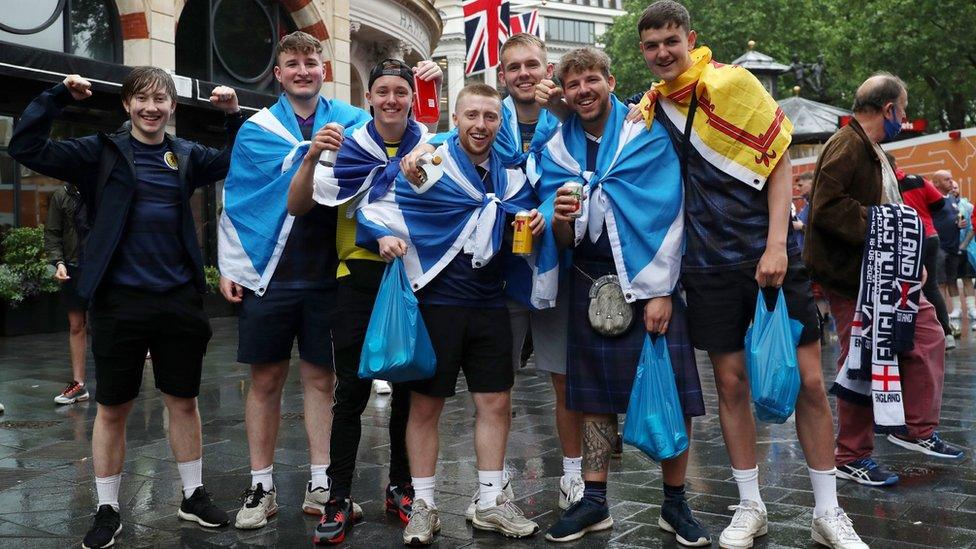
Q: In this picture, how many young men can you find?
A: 7